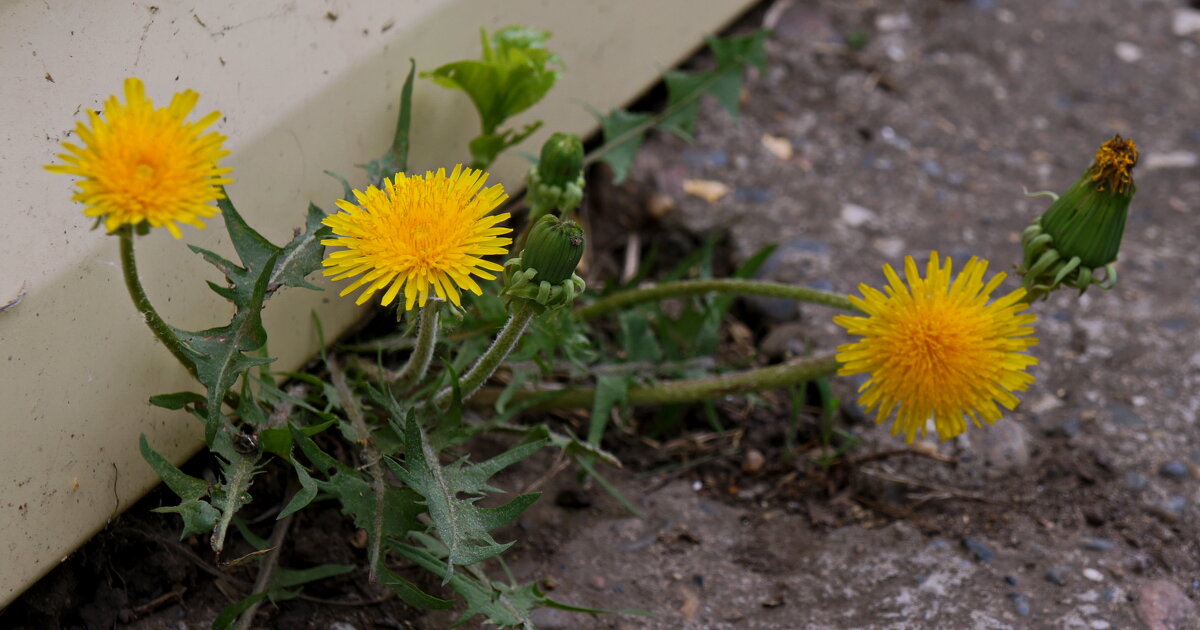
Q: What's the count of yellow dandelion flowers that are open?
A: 3